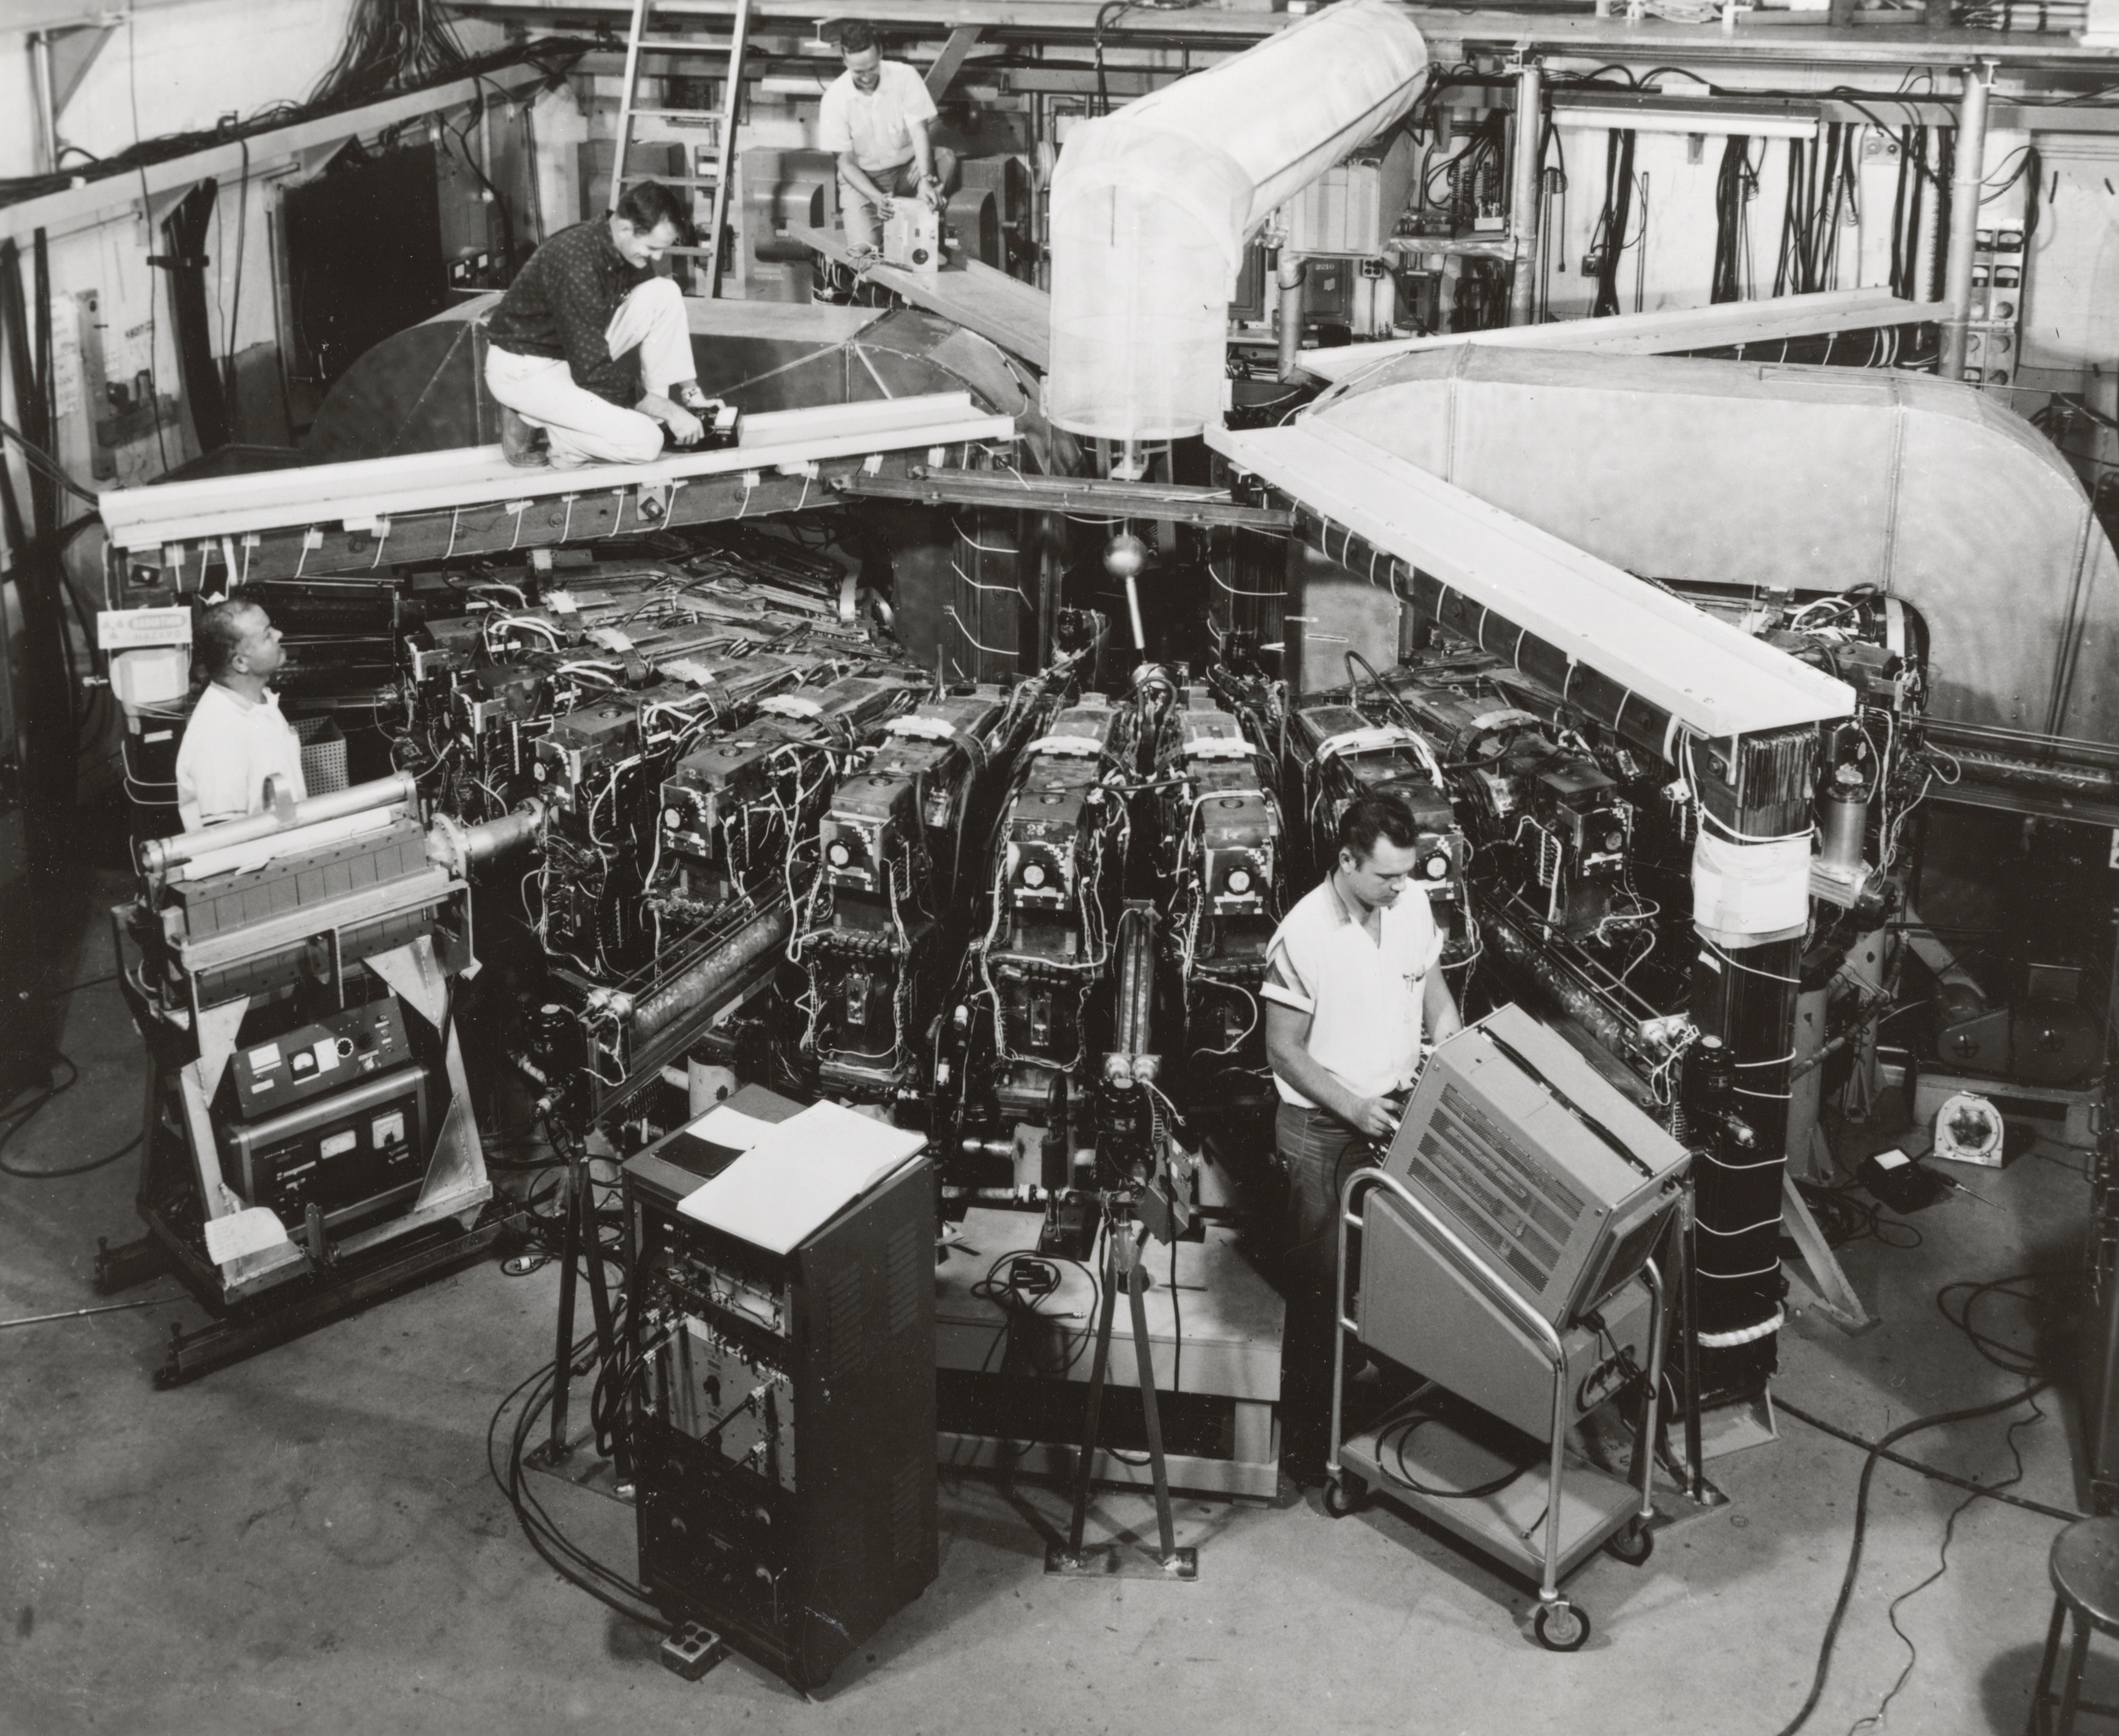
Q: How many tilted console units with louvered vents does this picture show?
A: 1